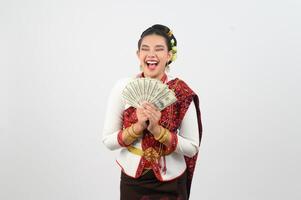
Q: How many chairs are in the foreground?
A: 0